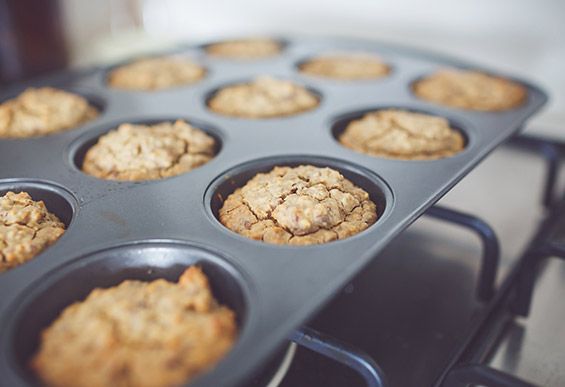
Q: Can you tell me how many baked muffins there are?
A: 11